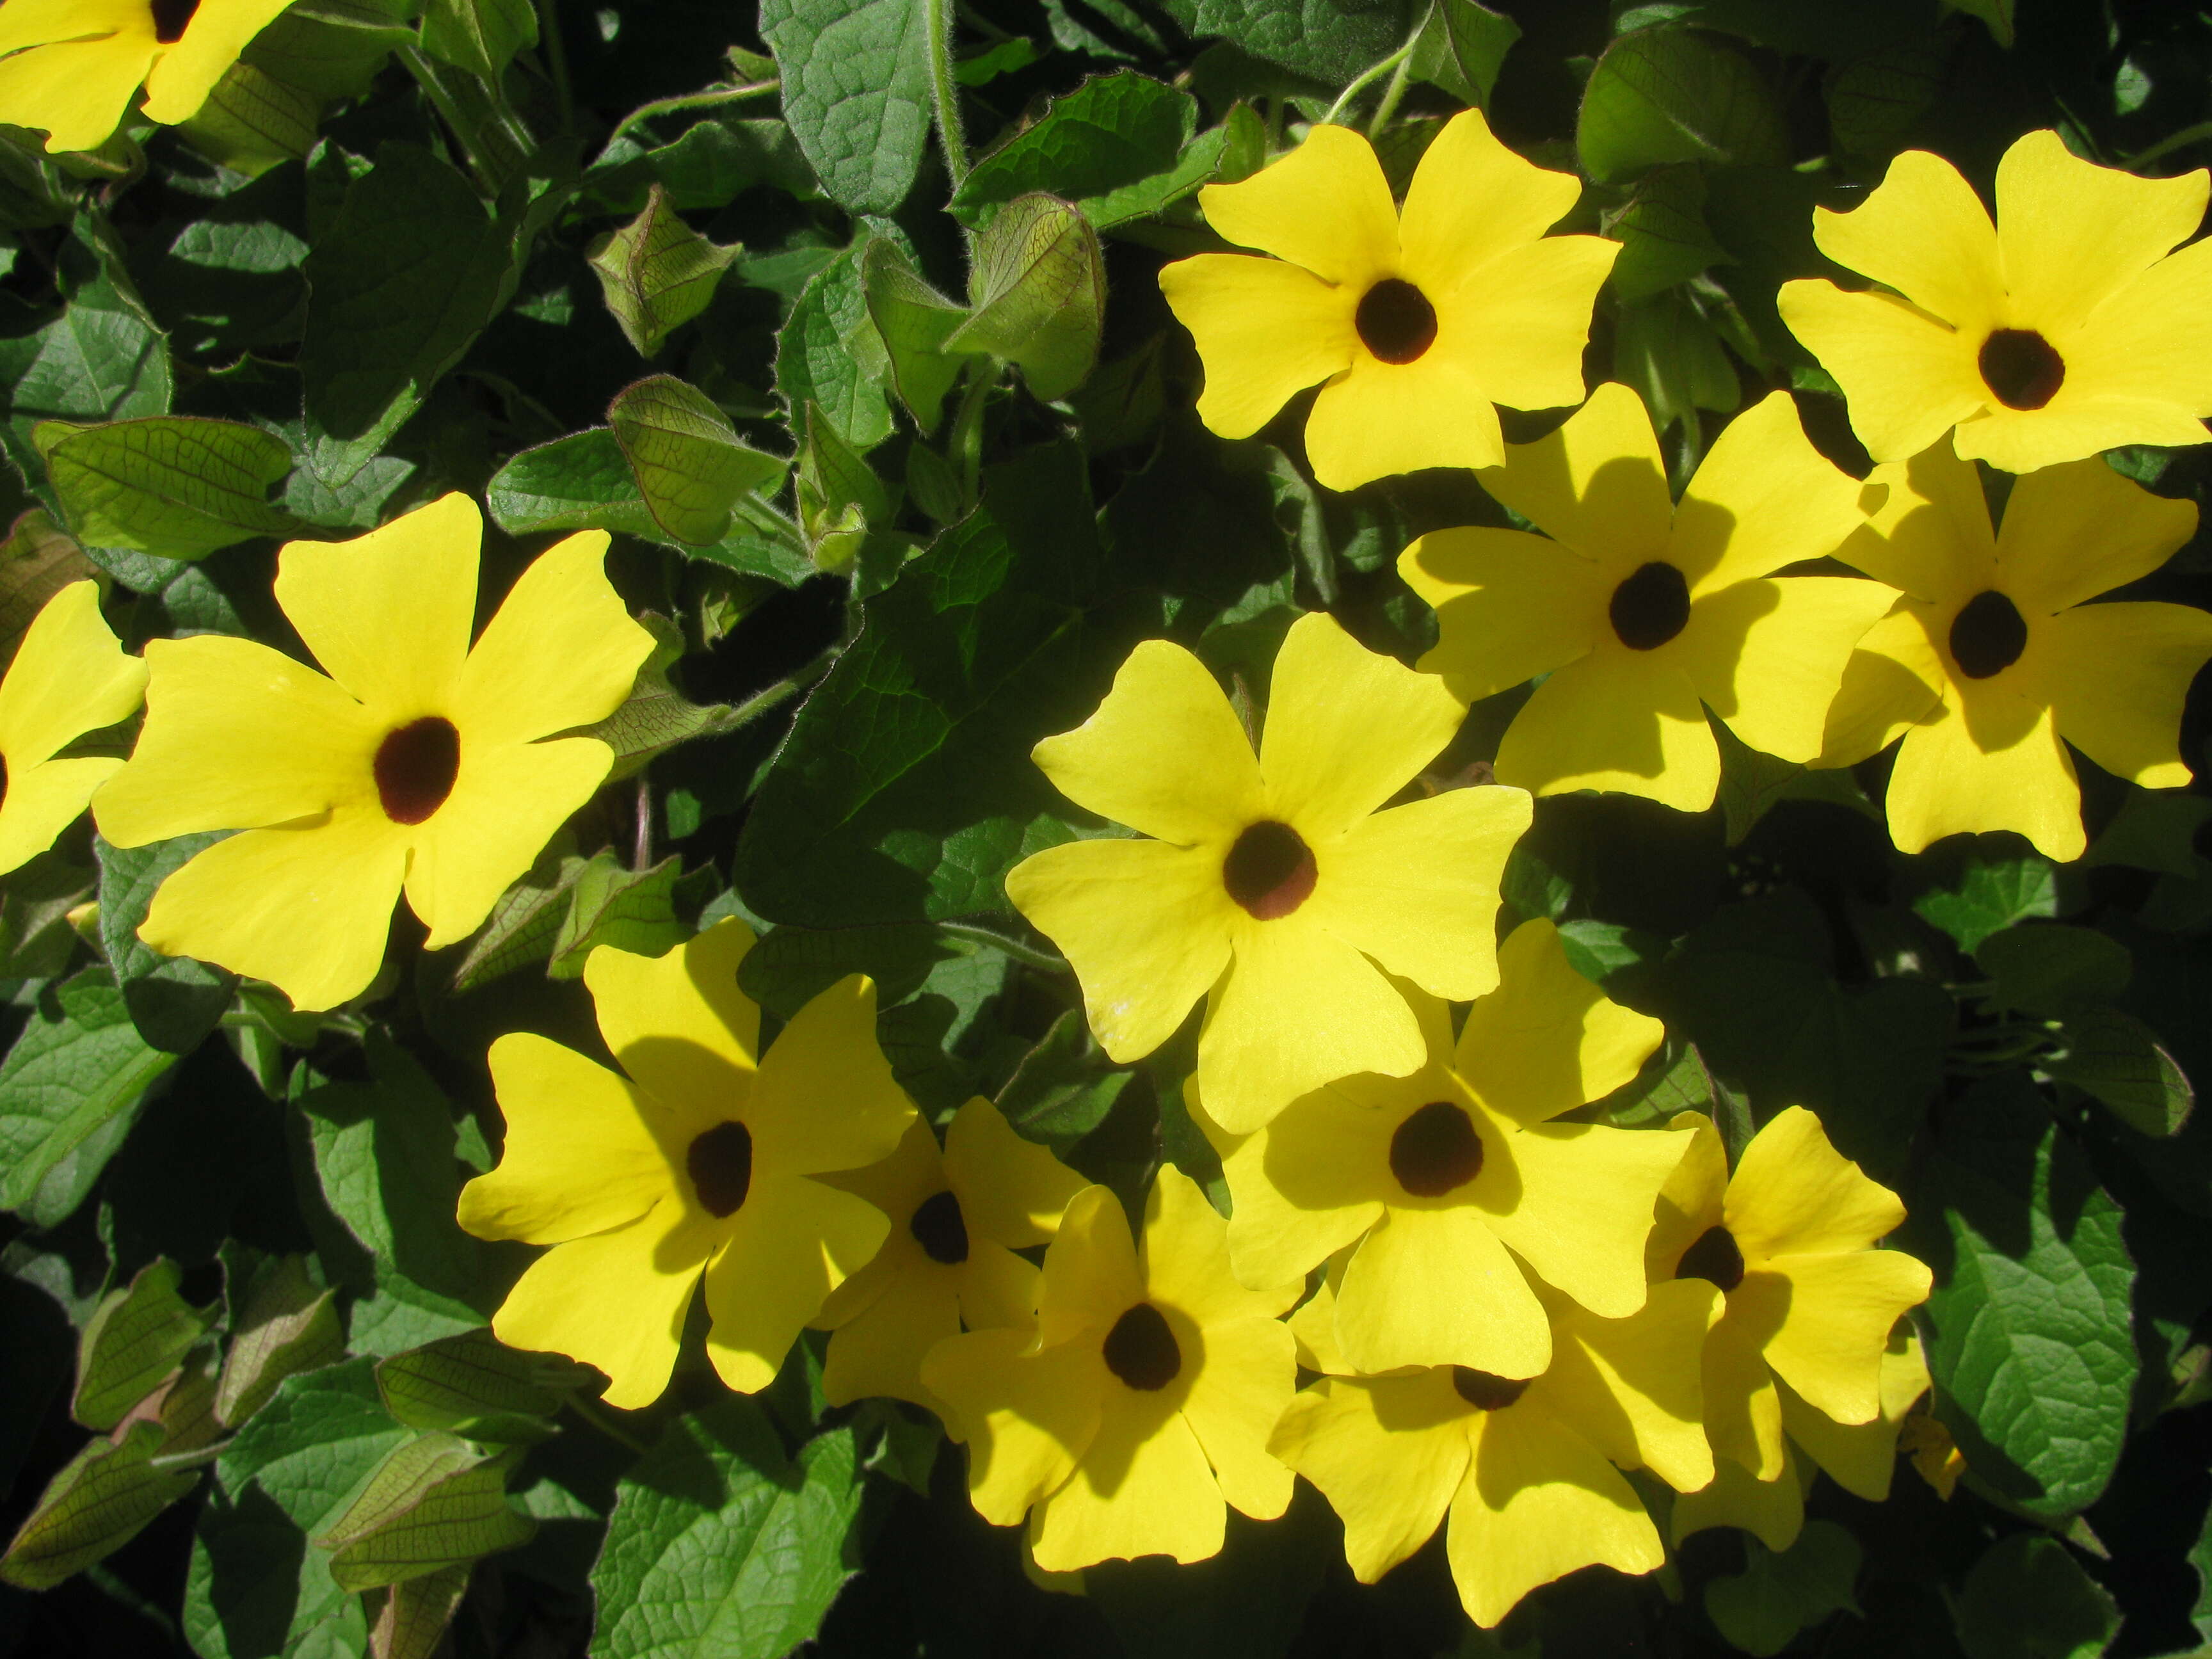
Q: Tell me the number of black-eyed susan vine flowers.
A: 14